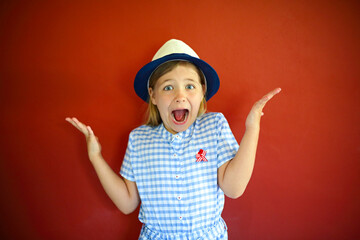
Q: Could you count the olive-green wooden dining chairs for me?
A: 0